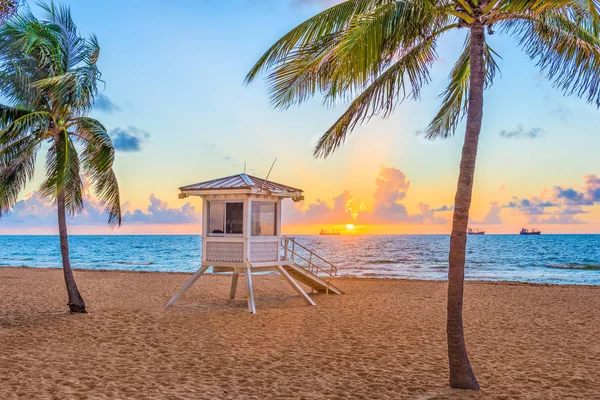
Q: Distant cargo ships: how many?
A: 3